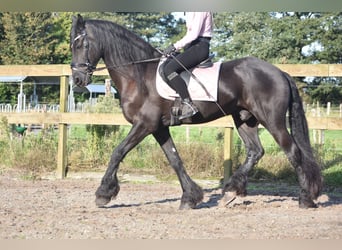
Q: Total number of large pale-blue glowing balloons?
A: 0